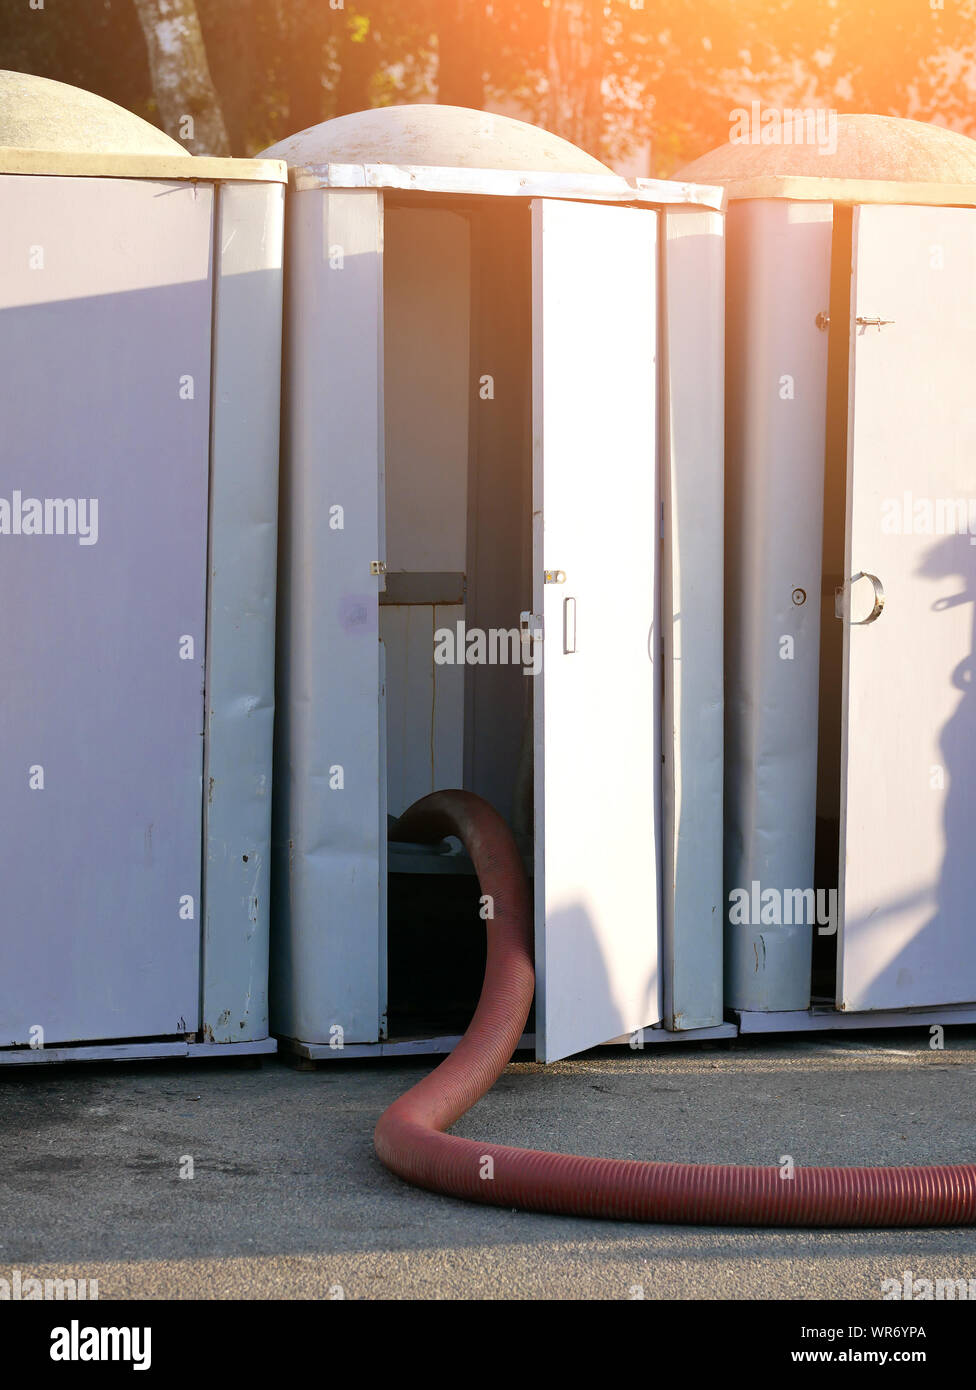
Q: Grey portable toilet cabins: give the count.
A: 3